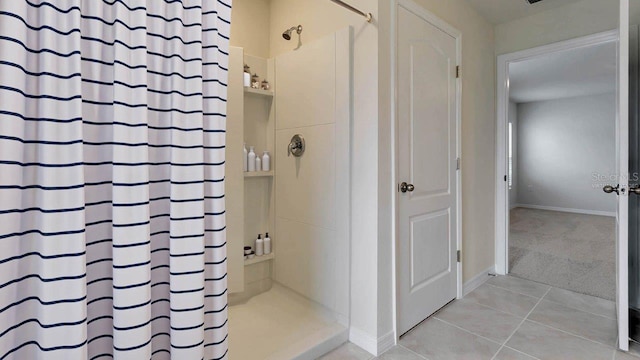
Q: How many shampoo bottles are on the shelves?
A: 6